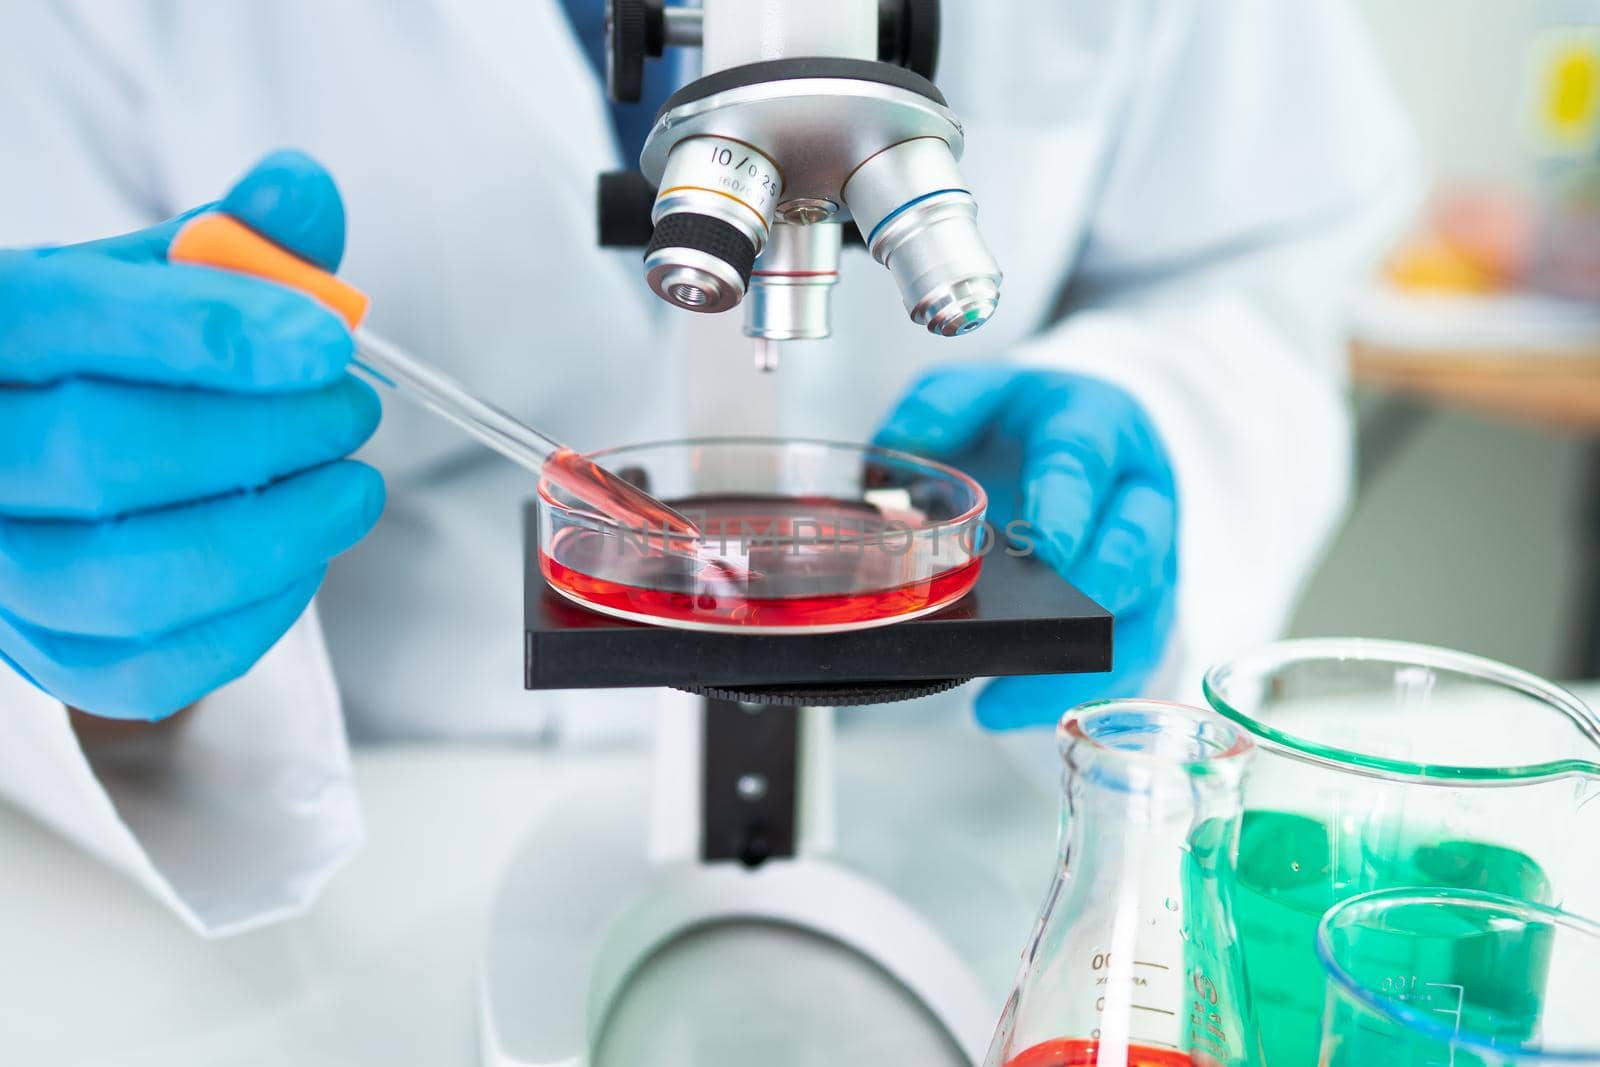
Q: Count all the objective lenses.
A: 3